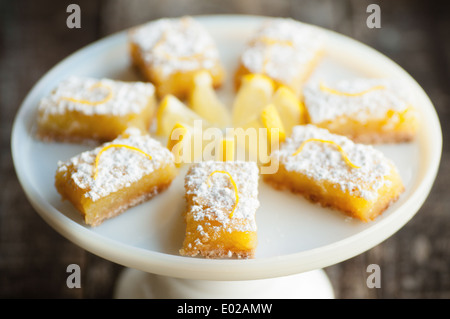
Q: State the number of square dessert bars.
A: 7